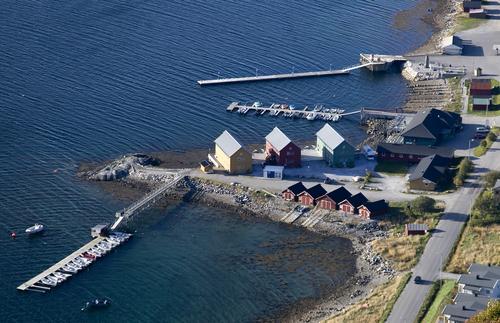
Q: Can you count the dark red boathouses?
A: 5